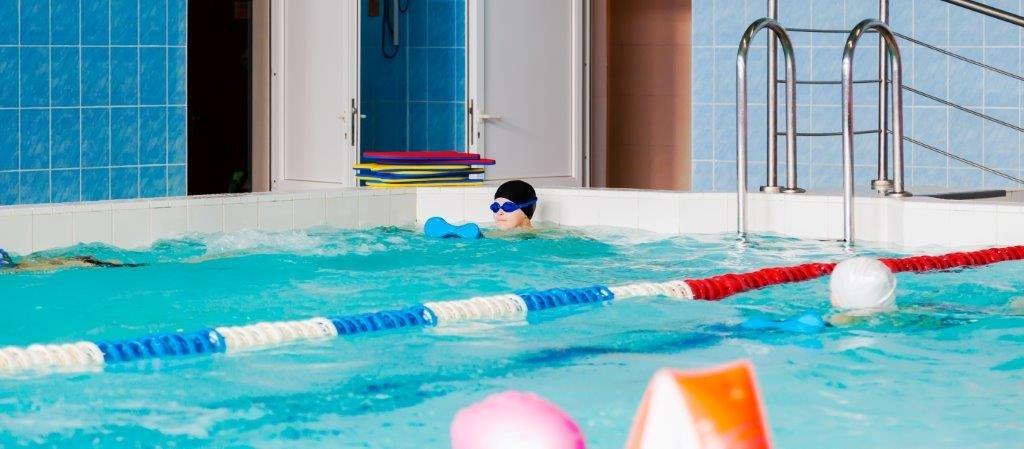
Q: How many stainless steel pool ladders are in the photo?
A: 1